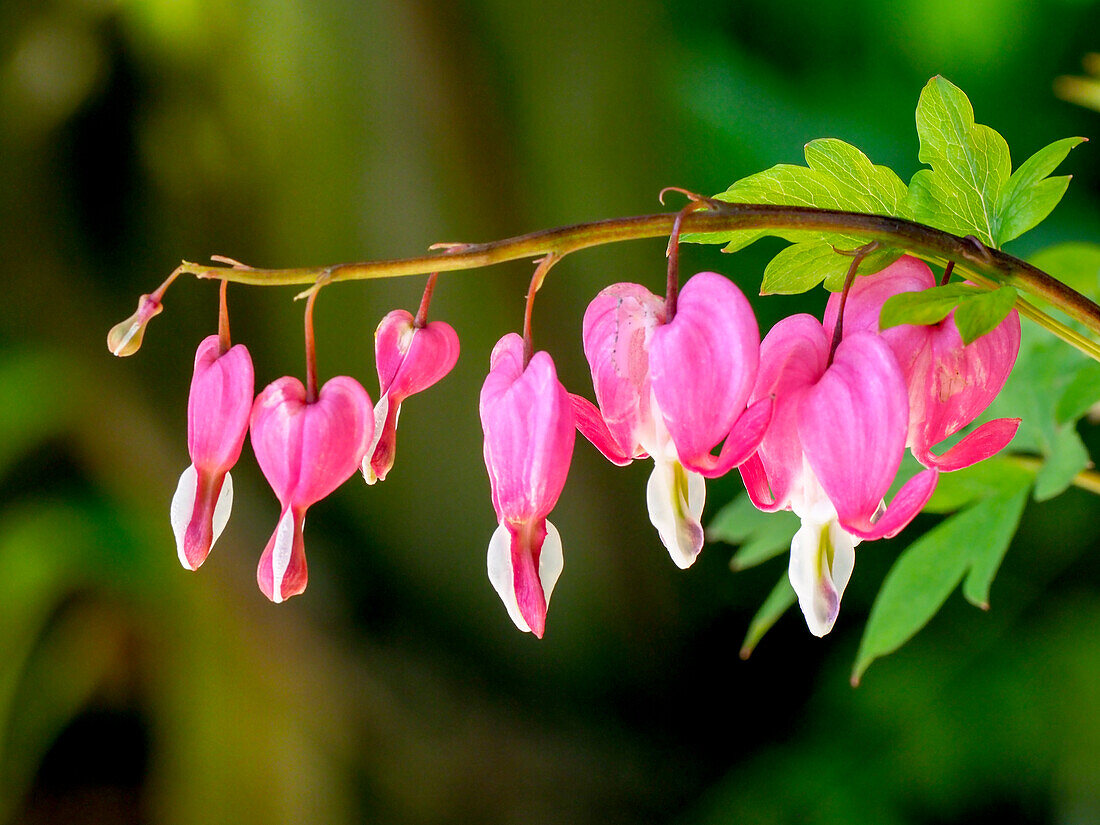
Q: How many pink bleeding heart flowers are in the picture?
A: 7